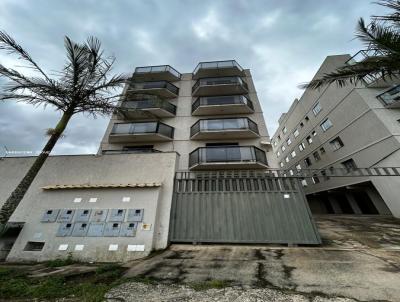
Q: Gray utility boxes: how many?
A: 11